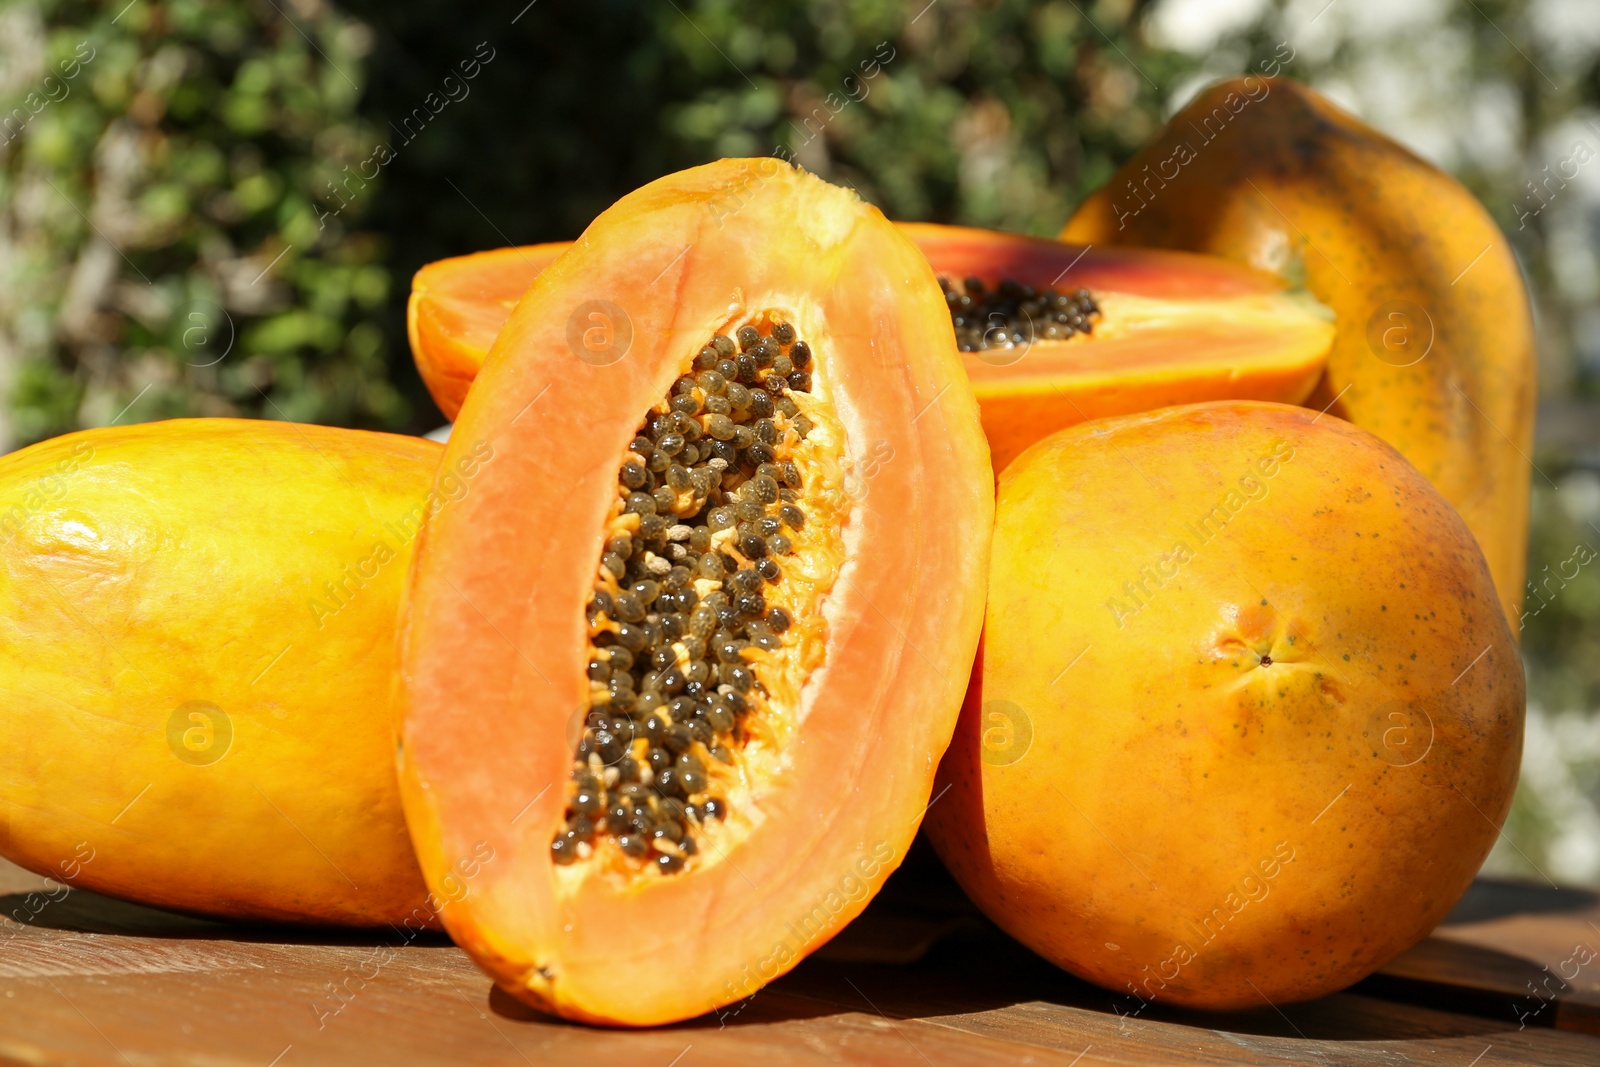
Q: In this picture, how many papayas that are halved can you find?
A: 2